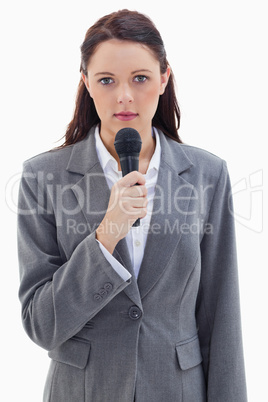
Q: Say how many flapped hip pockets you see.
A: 2